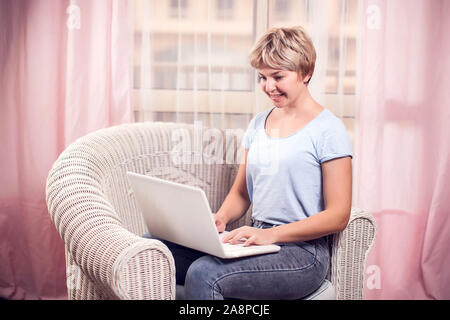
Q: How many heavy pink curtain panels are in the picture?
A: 2